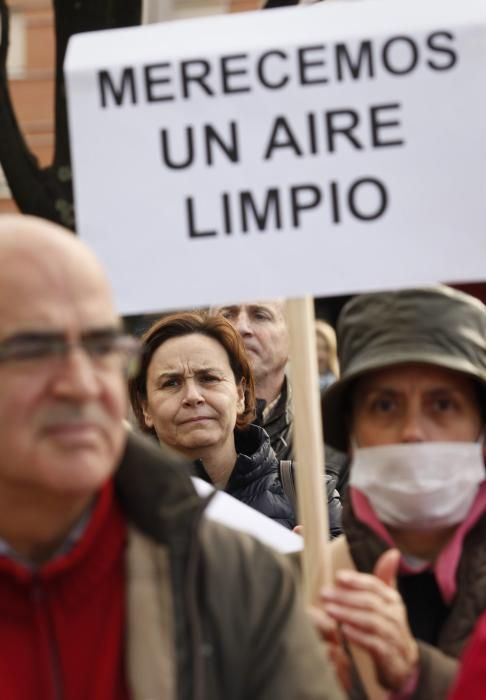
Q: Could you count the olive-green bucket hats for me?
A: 1